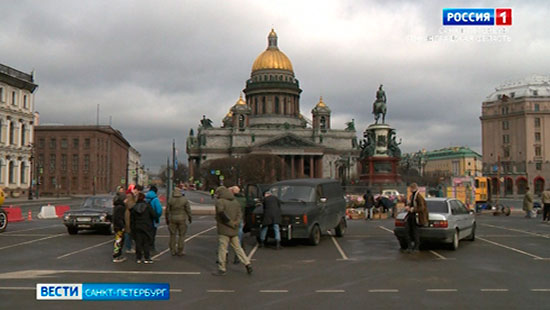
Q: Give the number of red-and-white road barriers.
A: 3